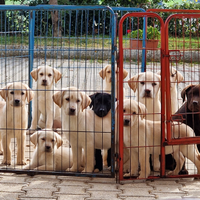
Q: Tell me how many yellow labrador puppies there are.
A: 8